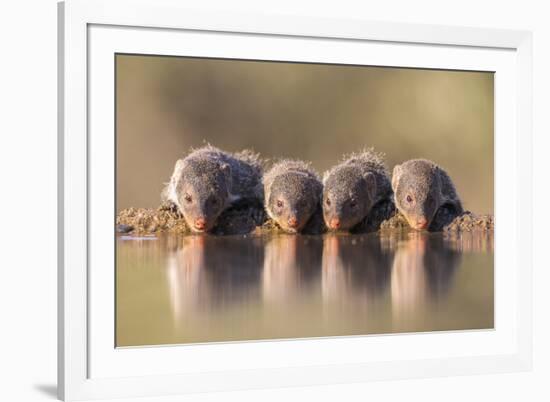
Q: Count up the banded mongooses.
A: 4